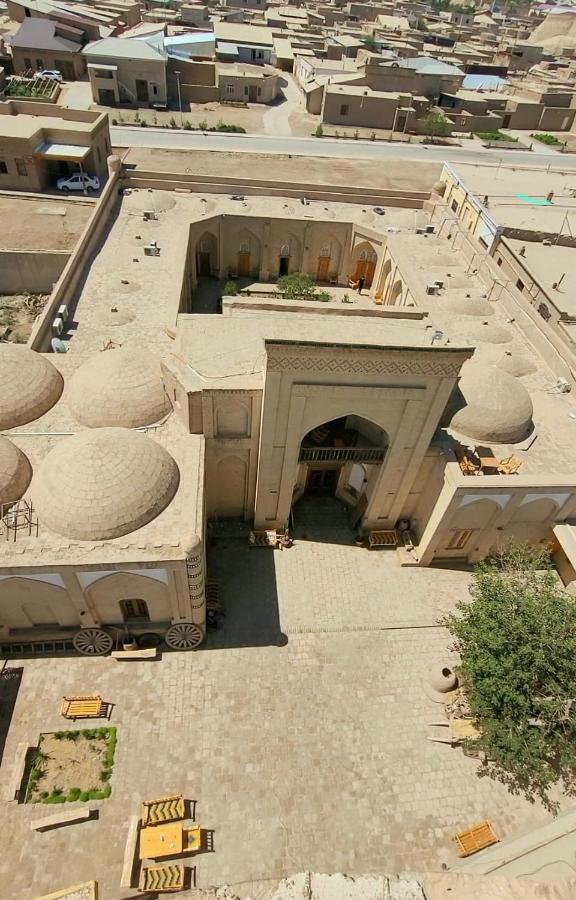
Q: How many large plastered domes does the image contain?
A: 5